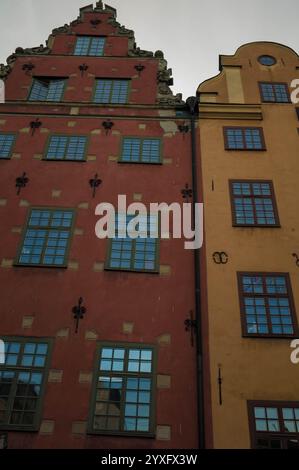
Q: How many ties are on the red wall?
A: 12